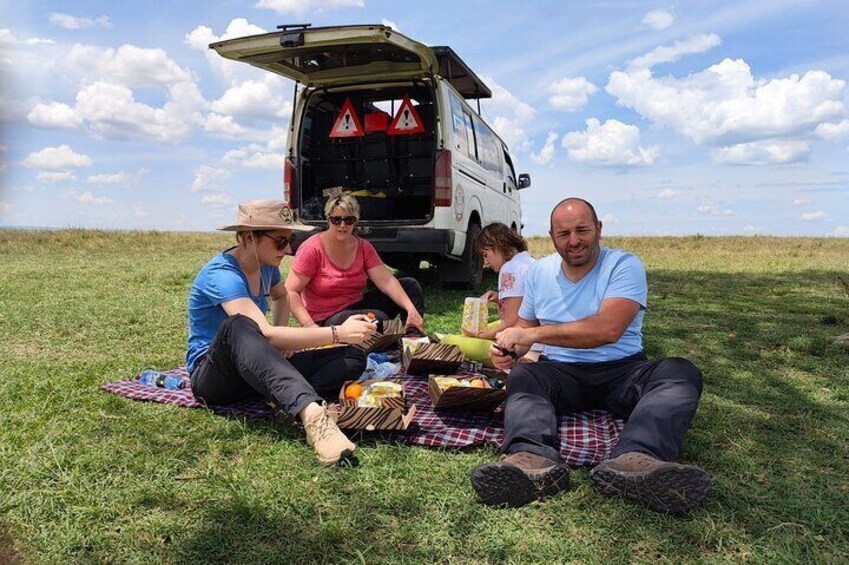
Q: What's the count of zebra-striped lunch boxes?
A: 4